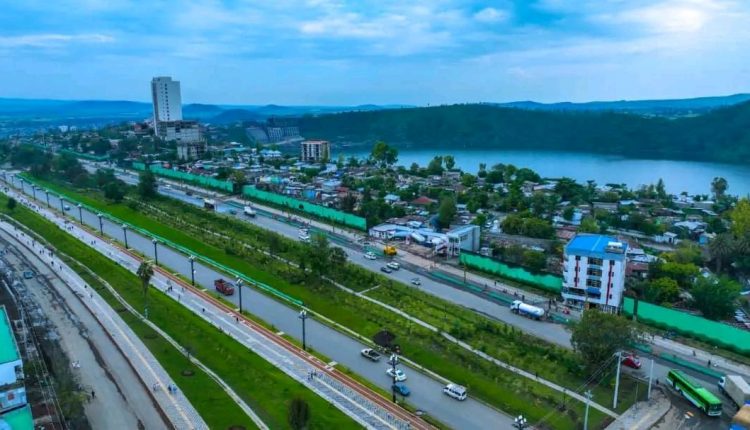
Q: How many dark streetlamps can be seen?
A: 15